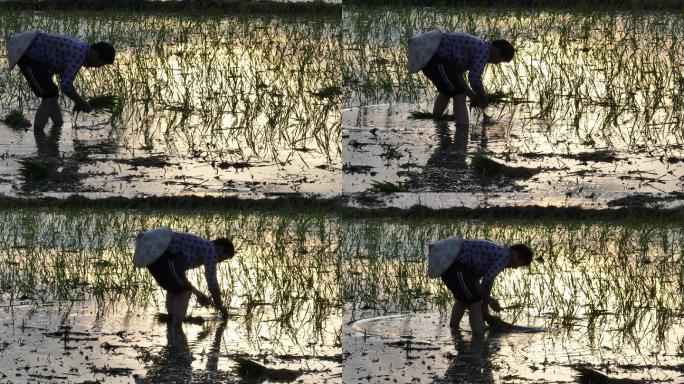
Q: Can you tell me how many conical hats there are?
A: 4